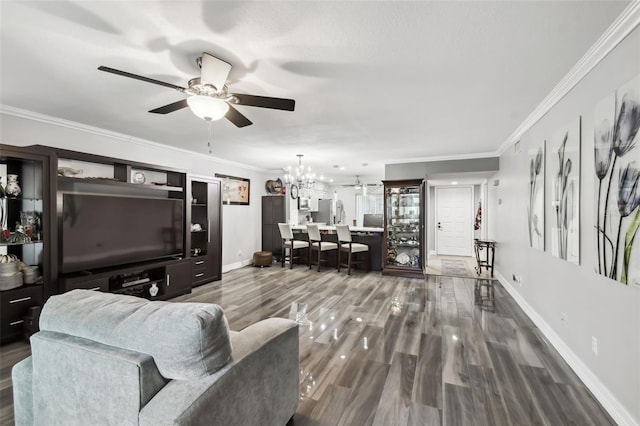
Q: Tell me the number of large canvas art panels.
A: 3